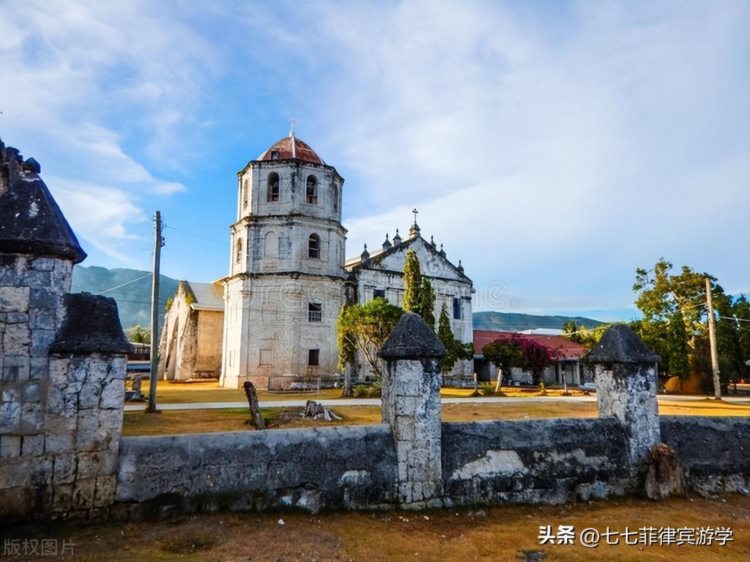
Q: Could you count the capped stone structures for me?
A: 4